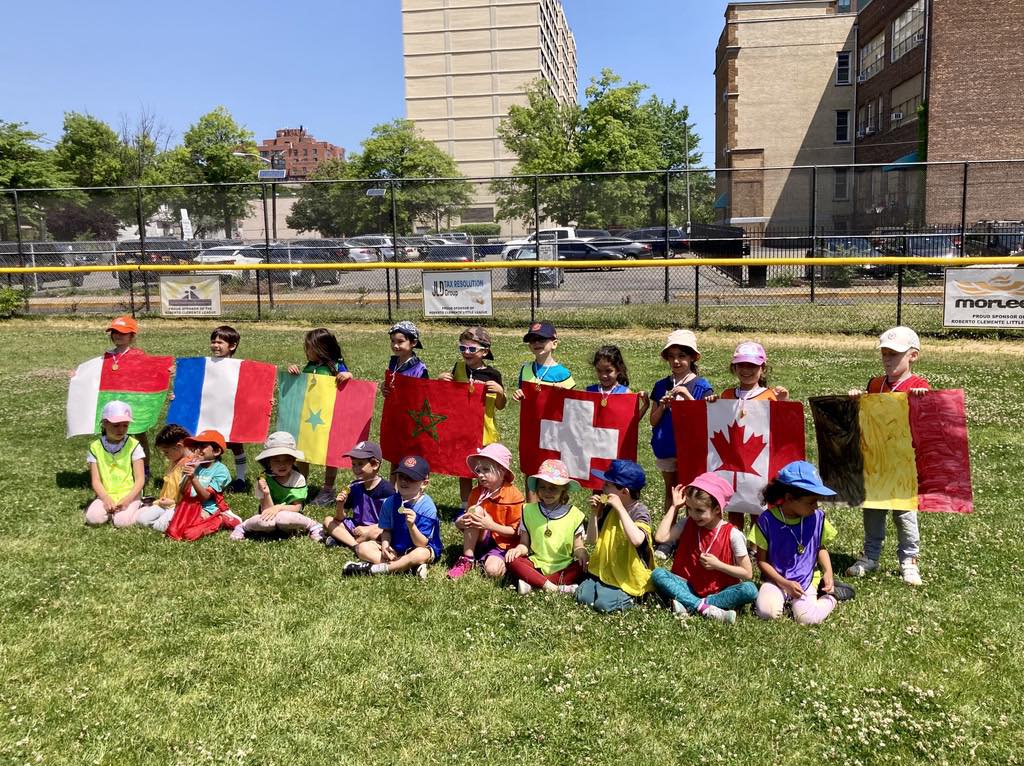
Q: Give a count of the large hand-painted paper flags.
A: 7